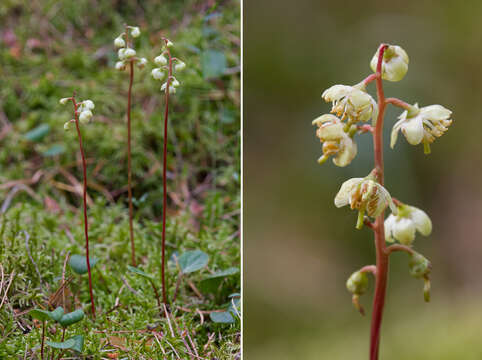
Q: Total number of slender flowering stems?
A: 4